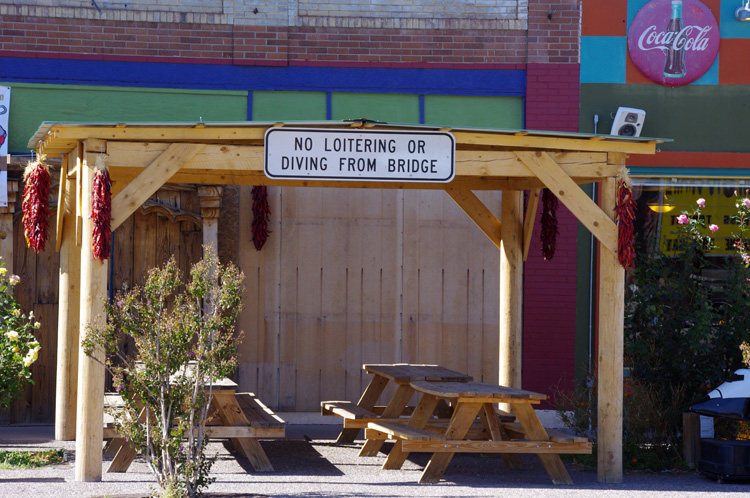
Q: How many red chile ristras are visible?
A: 5